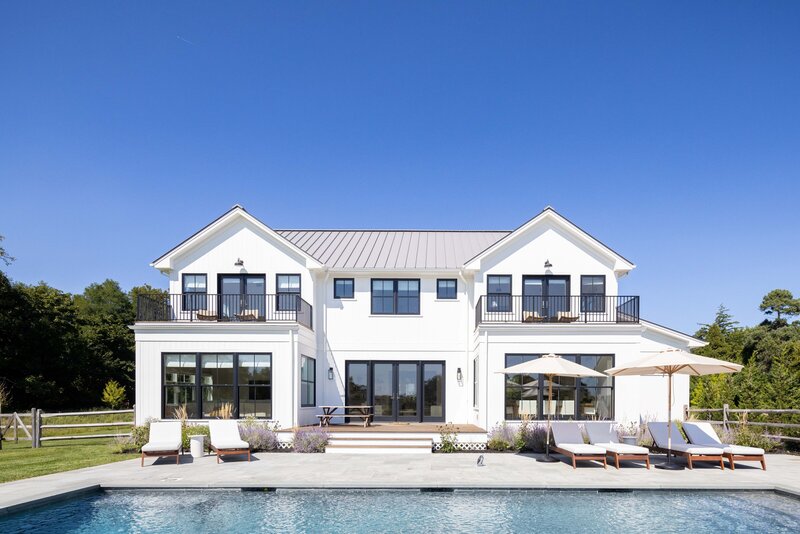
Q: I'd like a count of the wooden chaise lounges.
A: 6